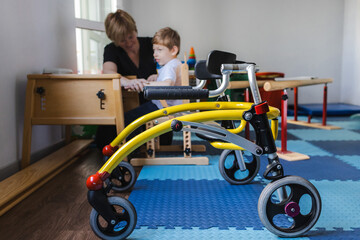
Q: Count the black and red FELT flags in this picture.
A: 0